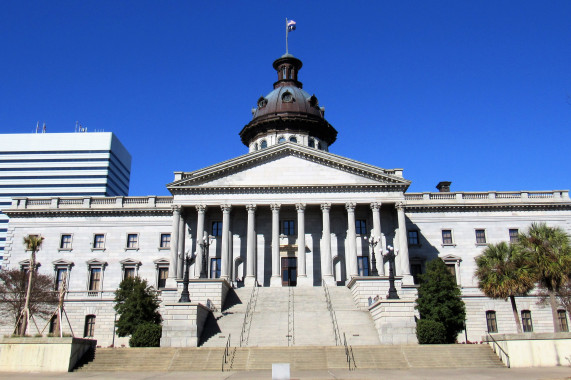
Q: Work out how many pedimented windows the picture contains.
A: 7